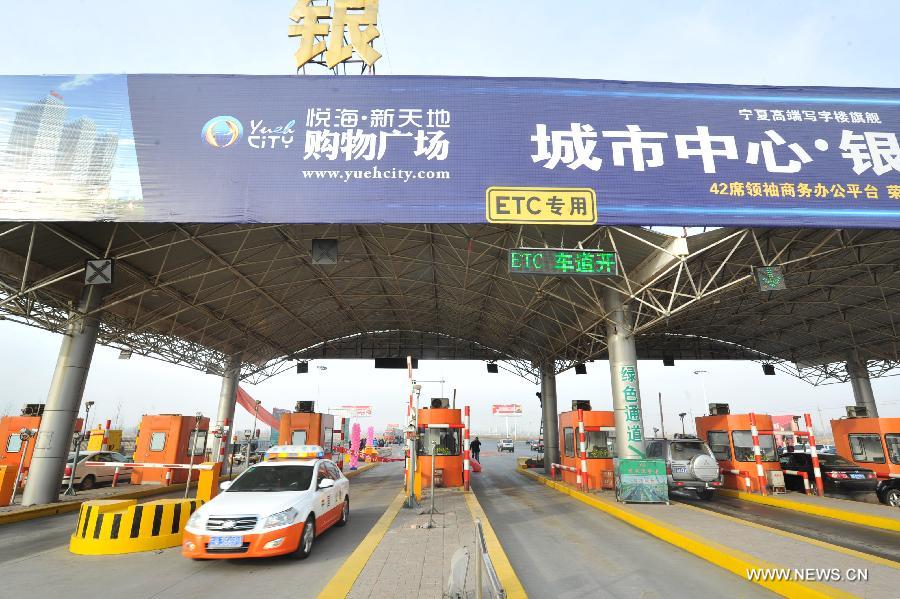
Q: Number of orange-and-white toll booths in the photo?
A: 7